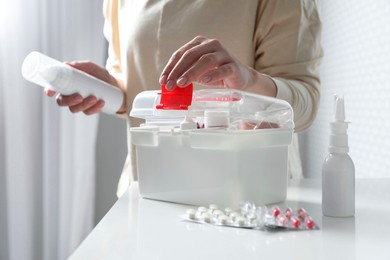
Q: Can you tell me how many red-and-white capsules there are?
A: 6